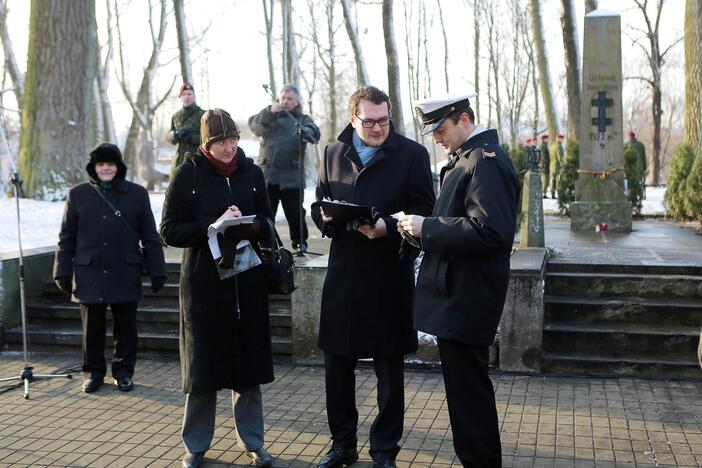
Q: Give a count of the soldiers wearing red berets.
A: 6